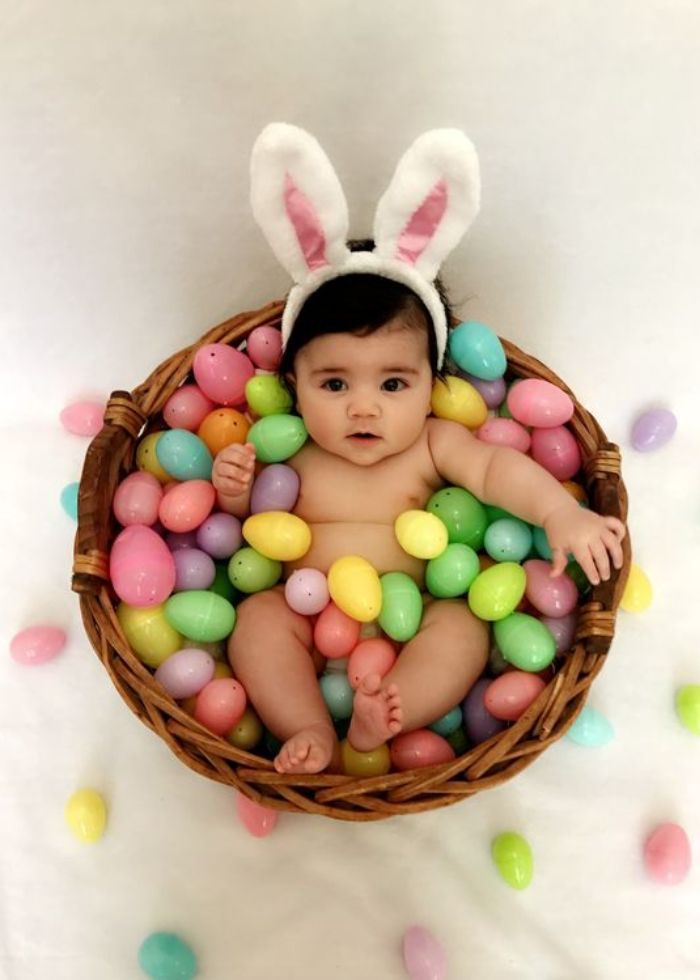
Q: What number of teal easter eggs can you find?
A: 9